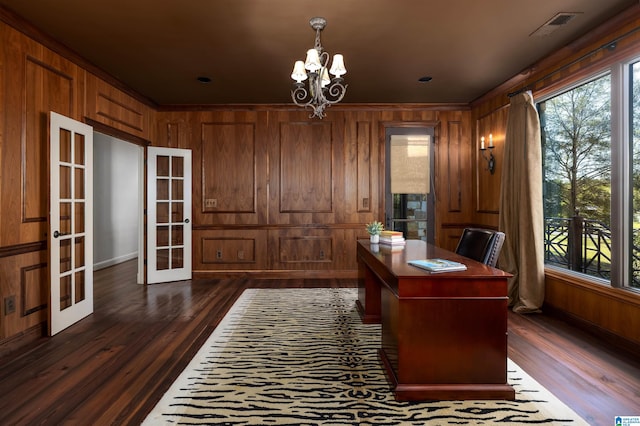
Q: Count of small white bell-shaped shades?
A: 4